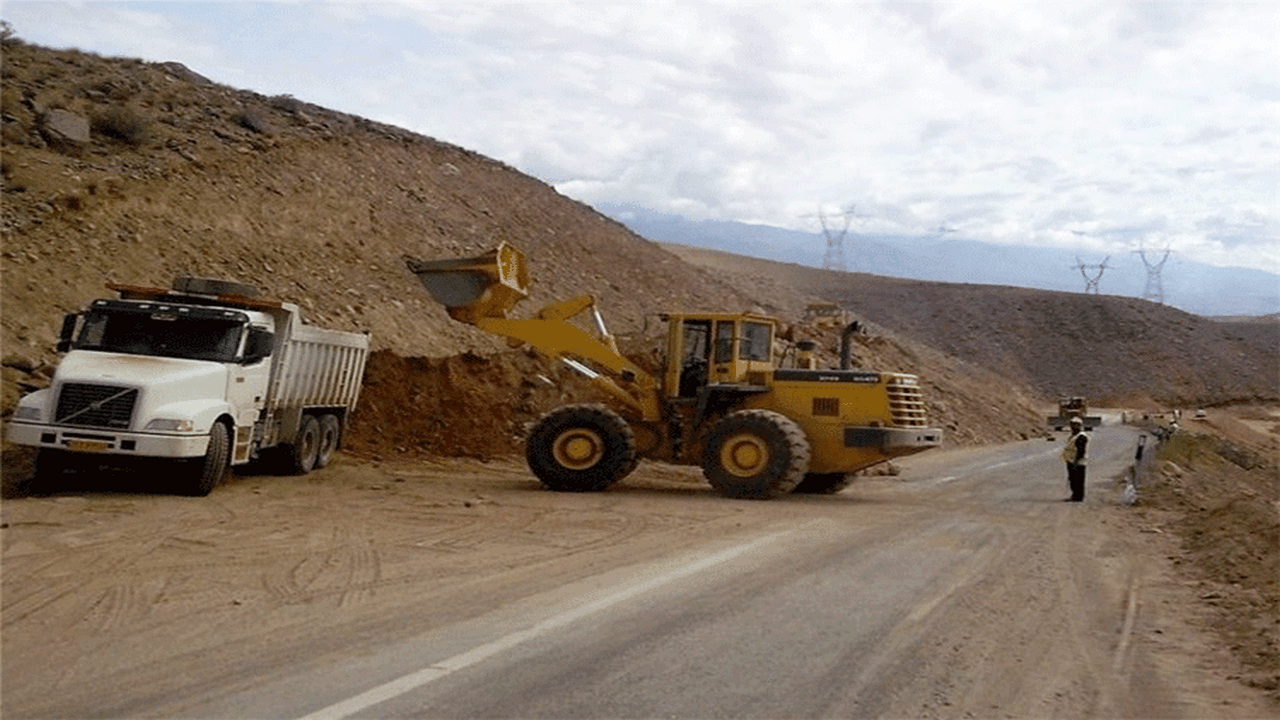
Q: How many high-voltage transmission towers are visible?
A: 3